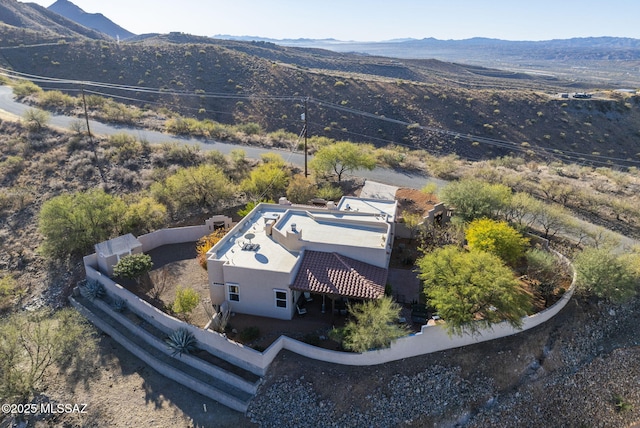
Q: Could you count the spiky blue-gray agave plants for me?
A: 3